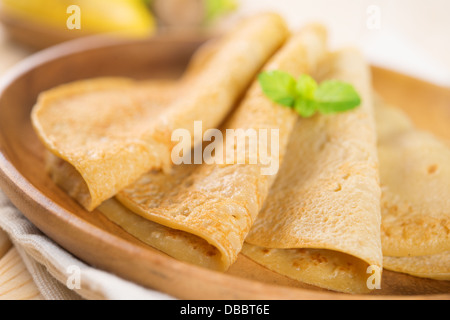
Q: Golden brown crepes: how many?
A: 4